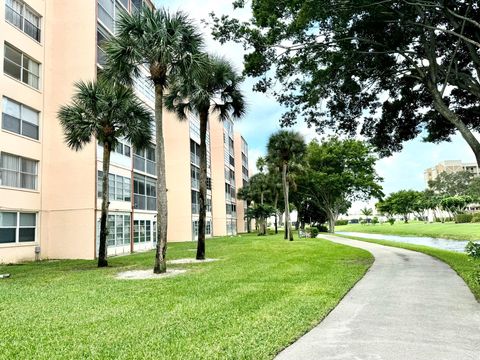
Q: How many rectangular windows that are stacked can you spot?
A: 5